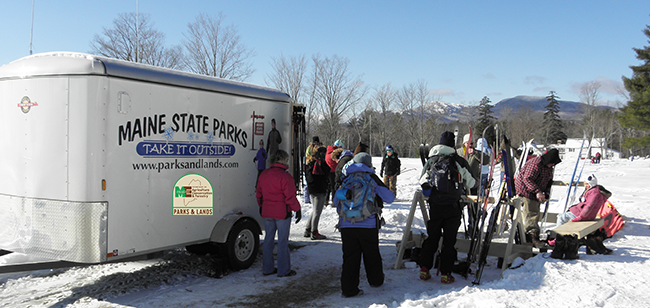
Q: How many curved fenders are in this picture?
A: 1